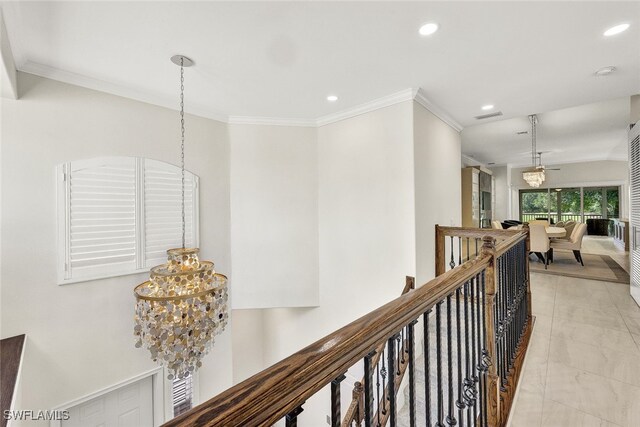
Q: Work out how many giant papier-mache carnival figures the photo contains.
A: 0